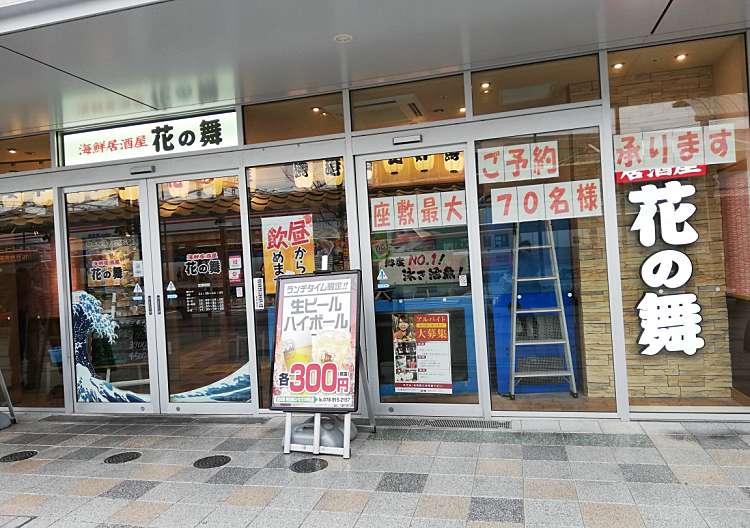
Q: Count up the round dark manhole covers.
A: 4